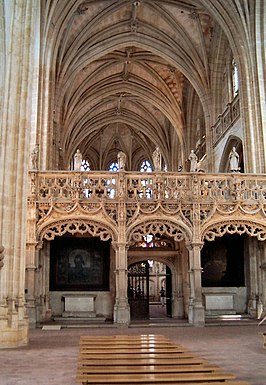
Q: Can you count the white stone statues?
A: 6